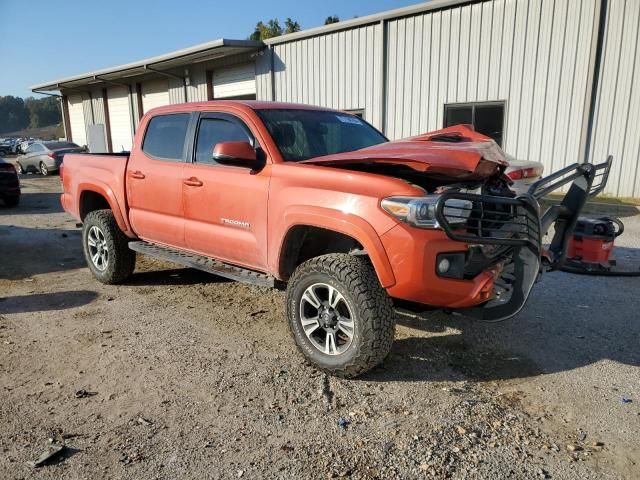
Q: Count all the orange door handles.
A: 2